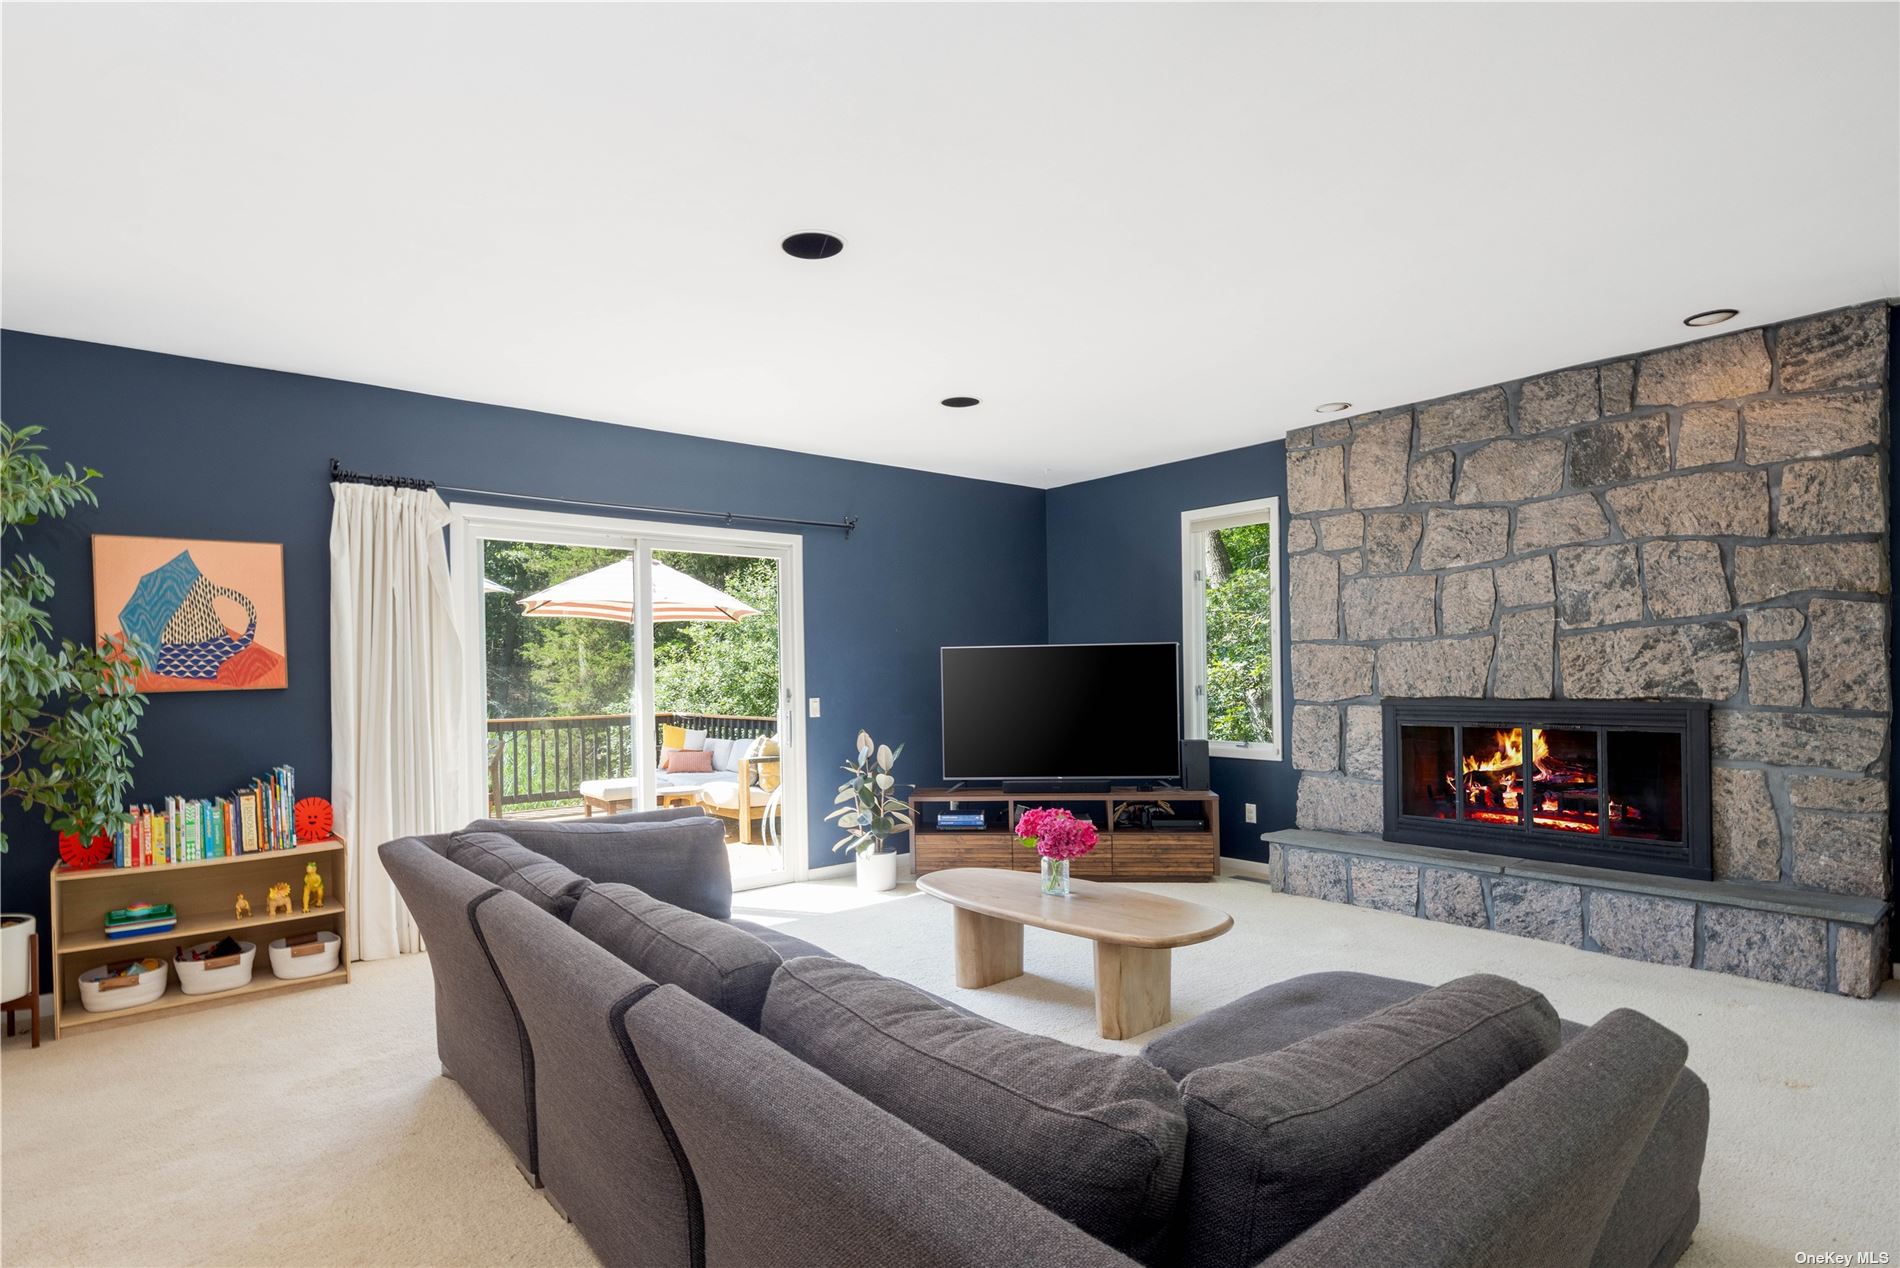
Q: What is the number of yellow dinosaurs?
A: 3